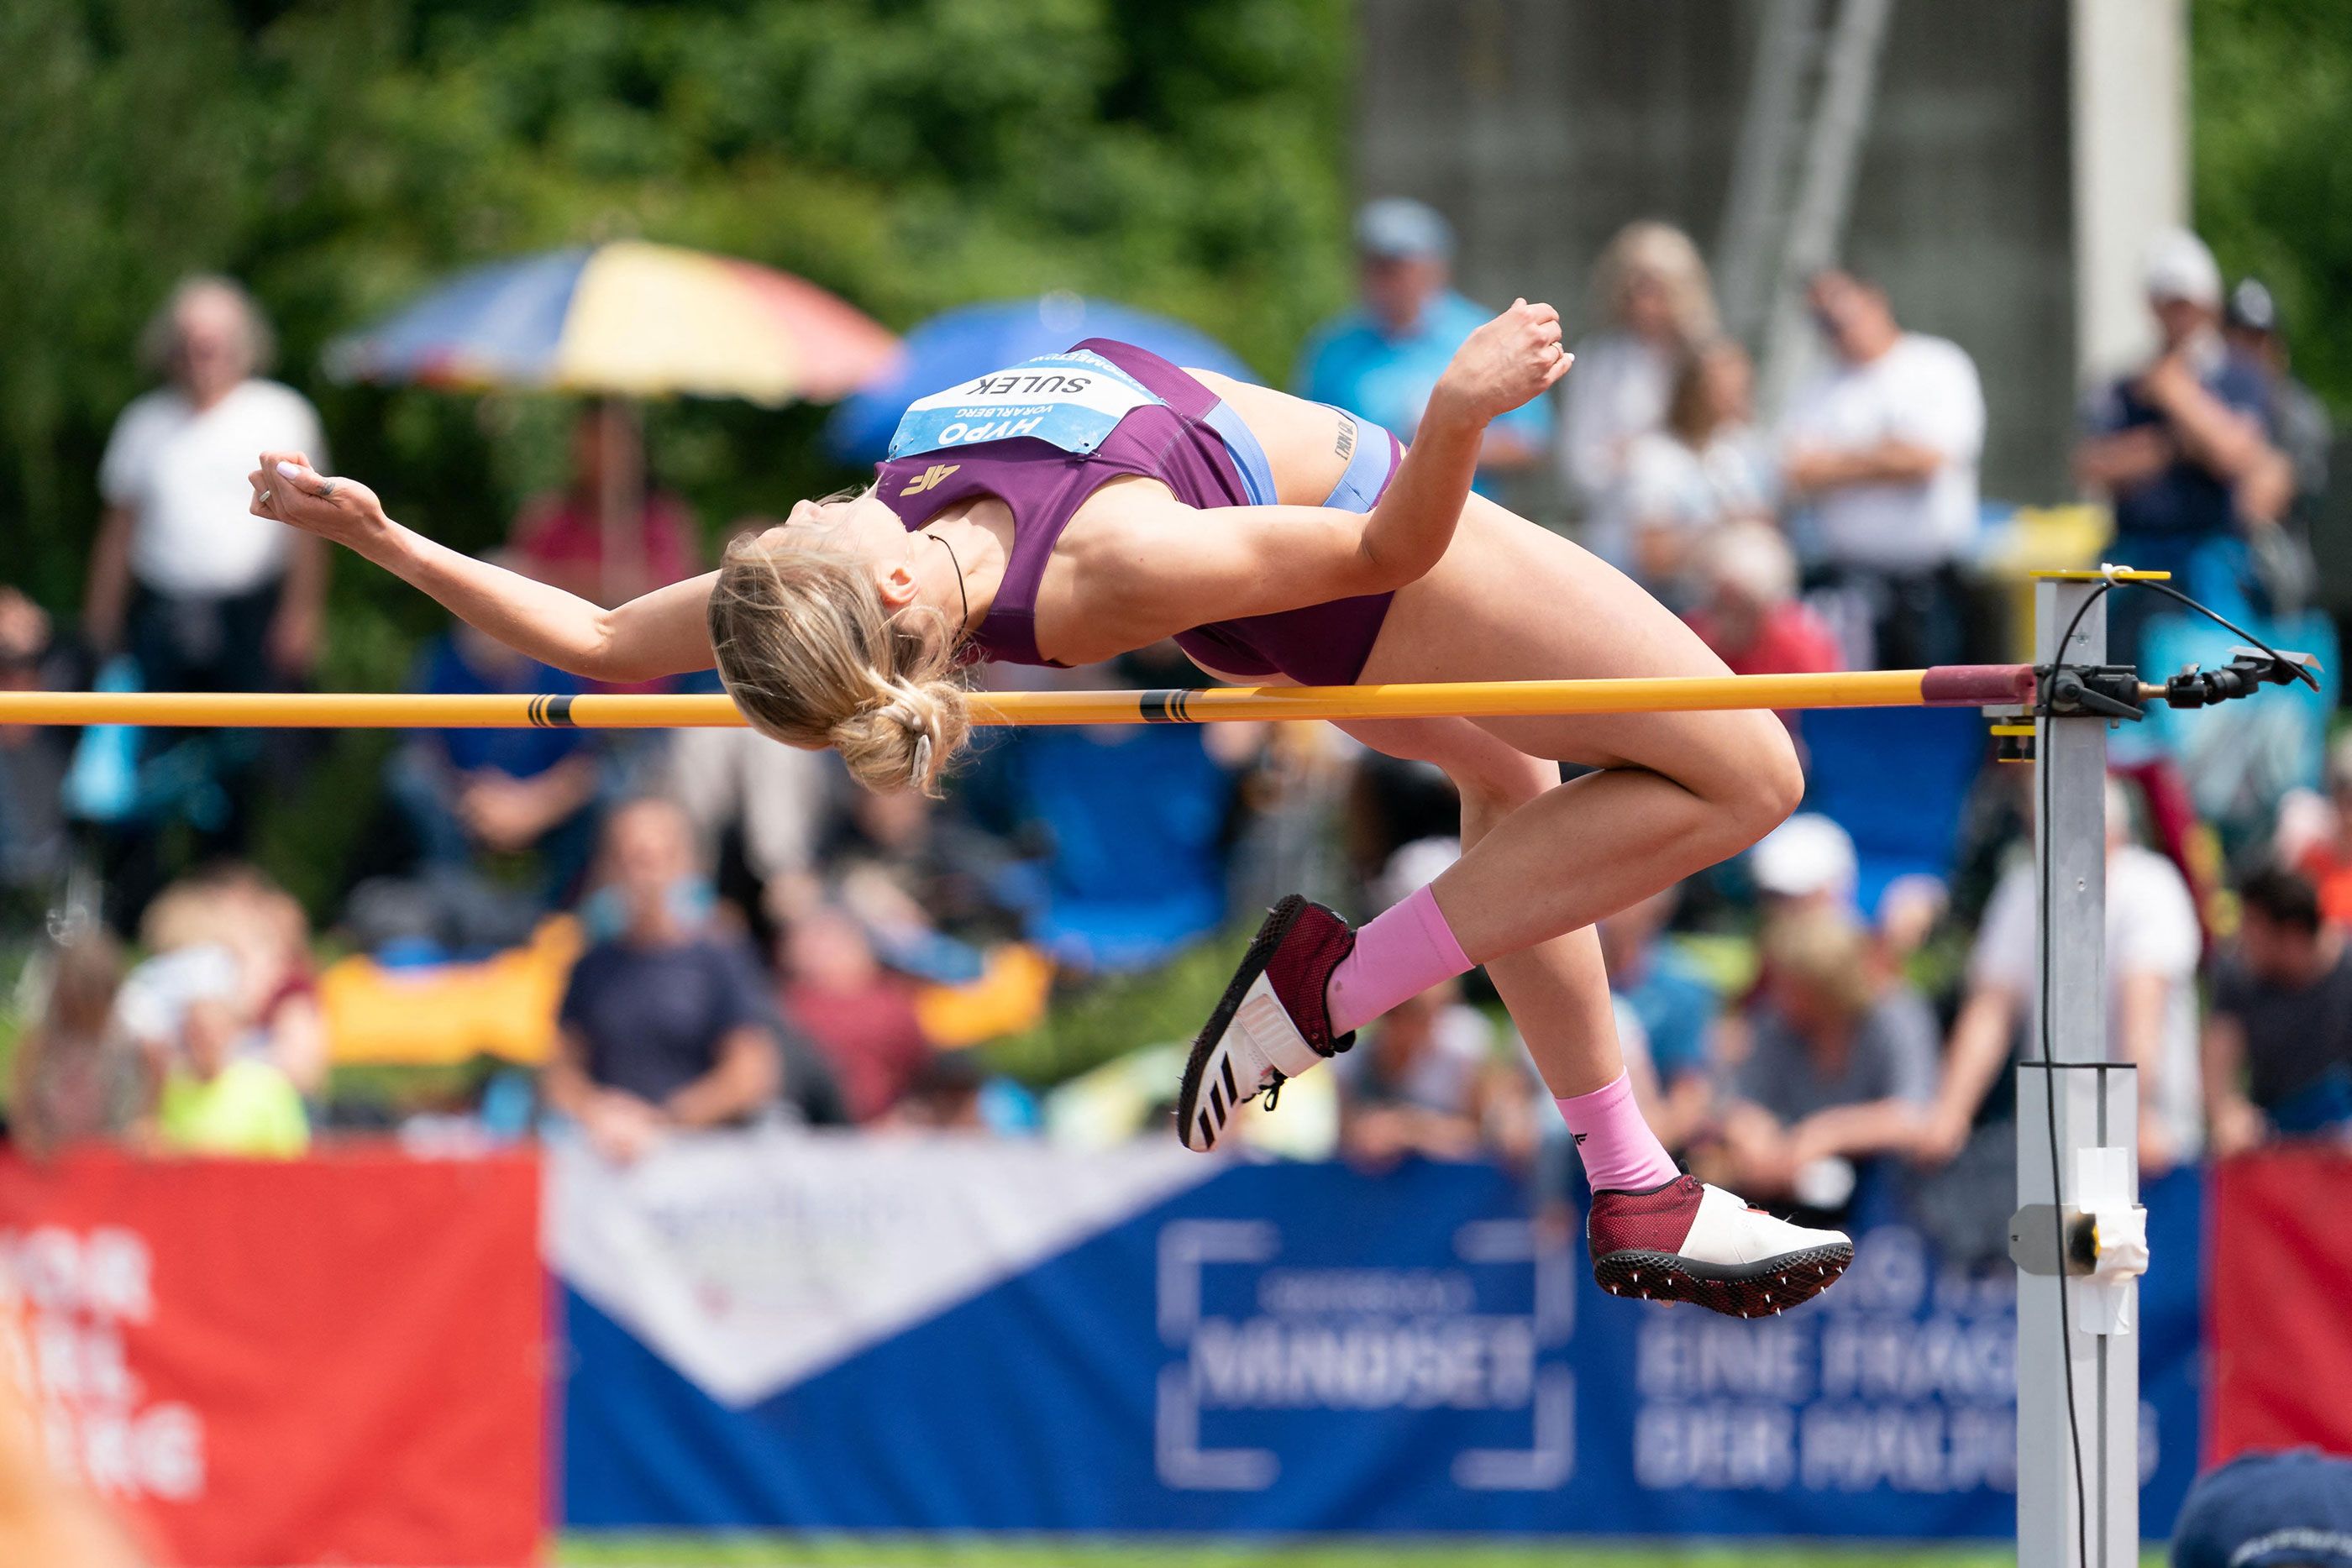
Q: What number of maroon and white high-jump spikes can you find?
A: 2